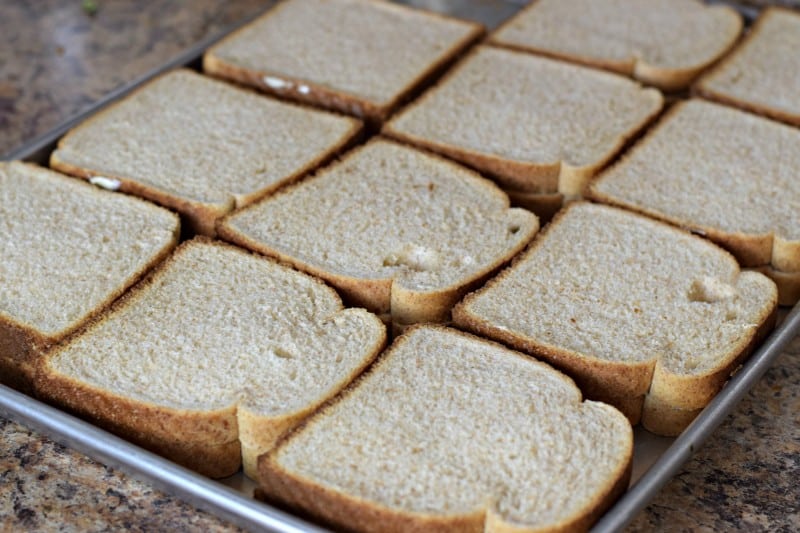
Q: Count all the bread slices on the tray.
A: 11